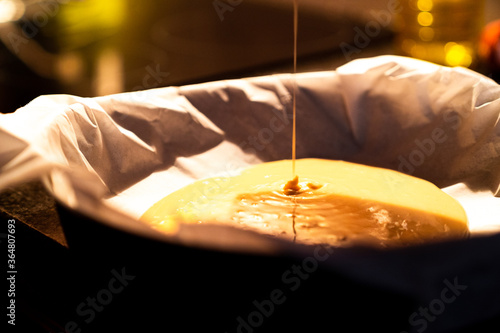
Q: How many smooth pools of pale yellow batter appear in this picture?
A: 1